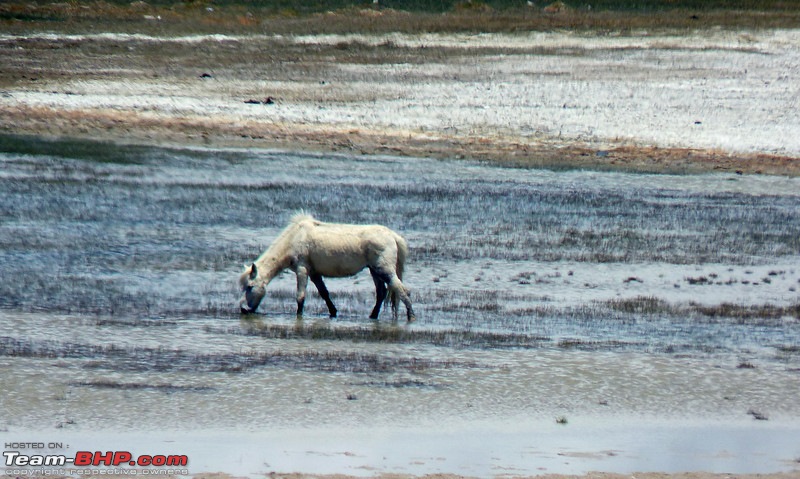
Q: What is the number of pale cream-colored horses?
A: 1